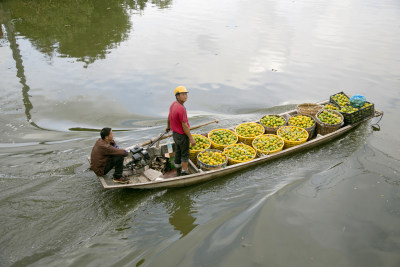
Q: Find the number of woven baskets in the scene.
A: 11